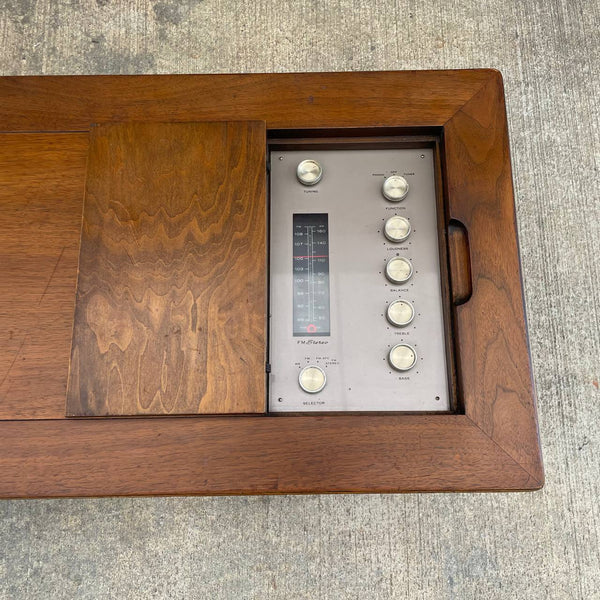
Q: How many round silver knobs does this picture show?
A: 7